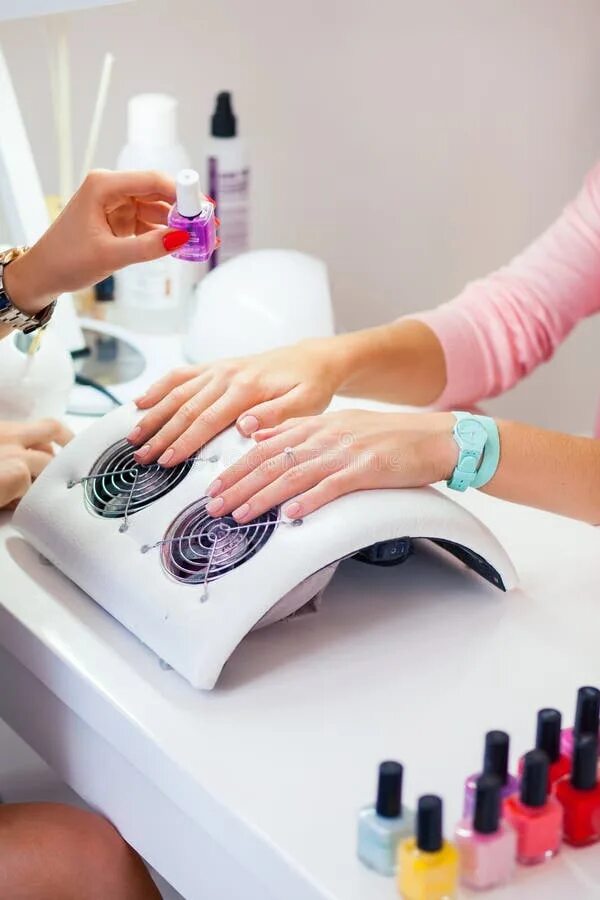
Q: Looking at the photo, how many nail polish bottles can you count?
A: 9